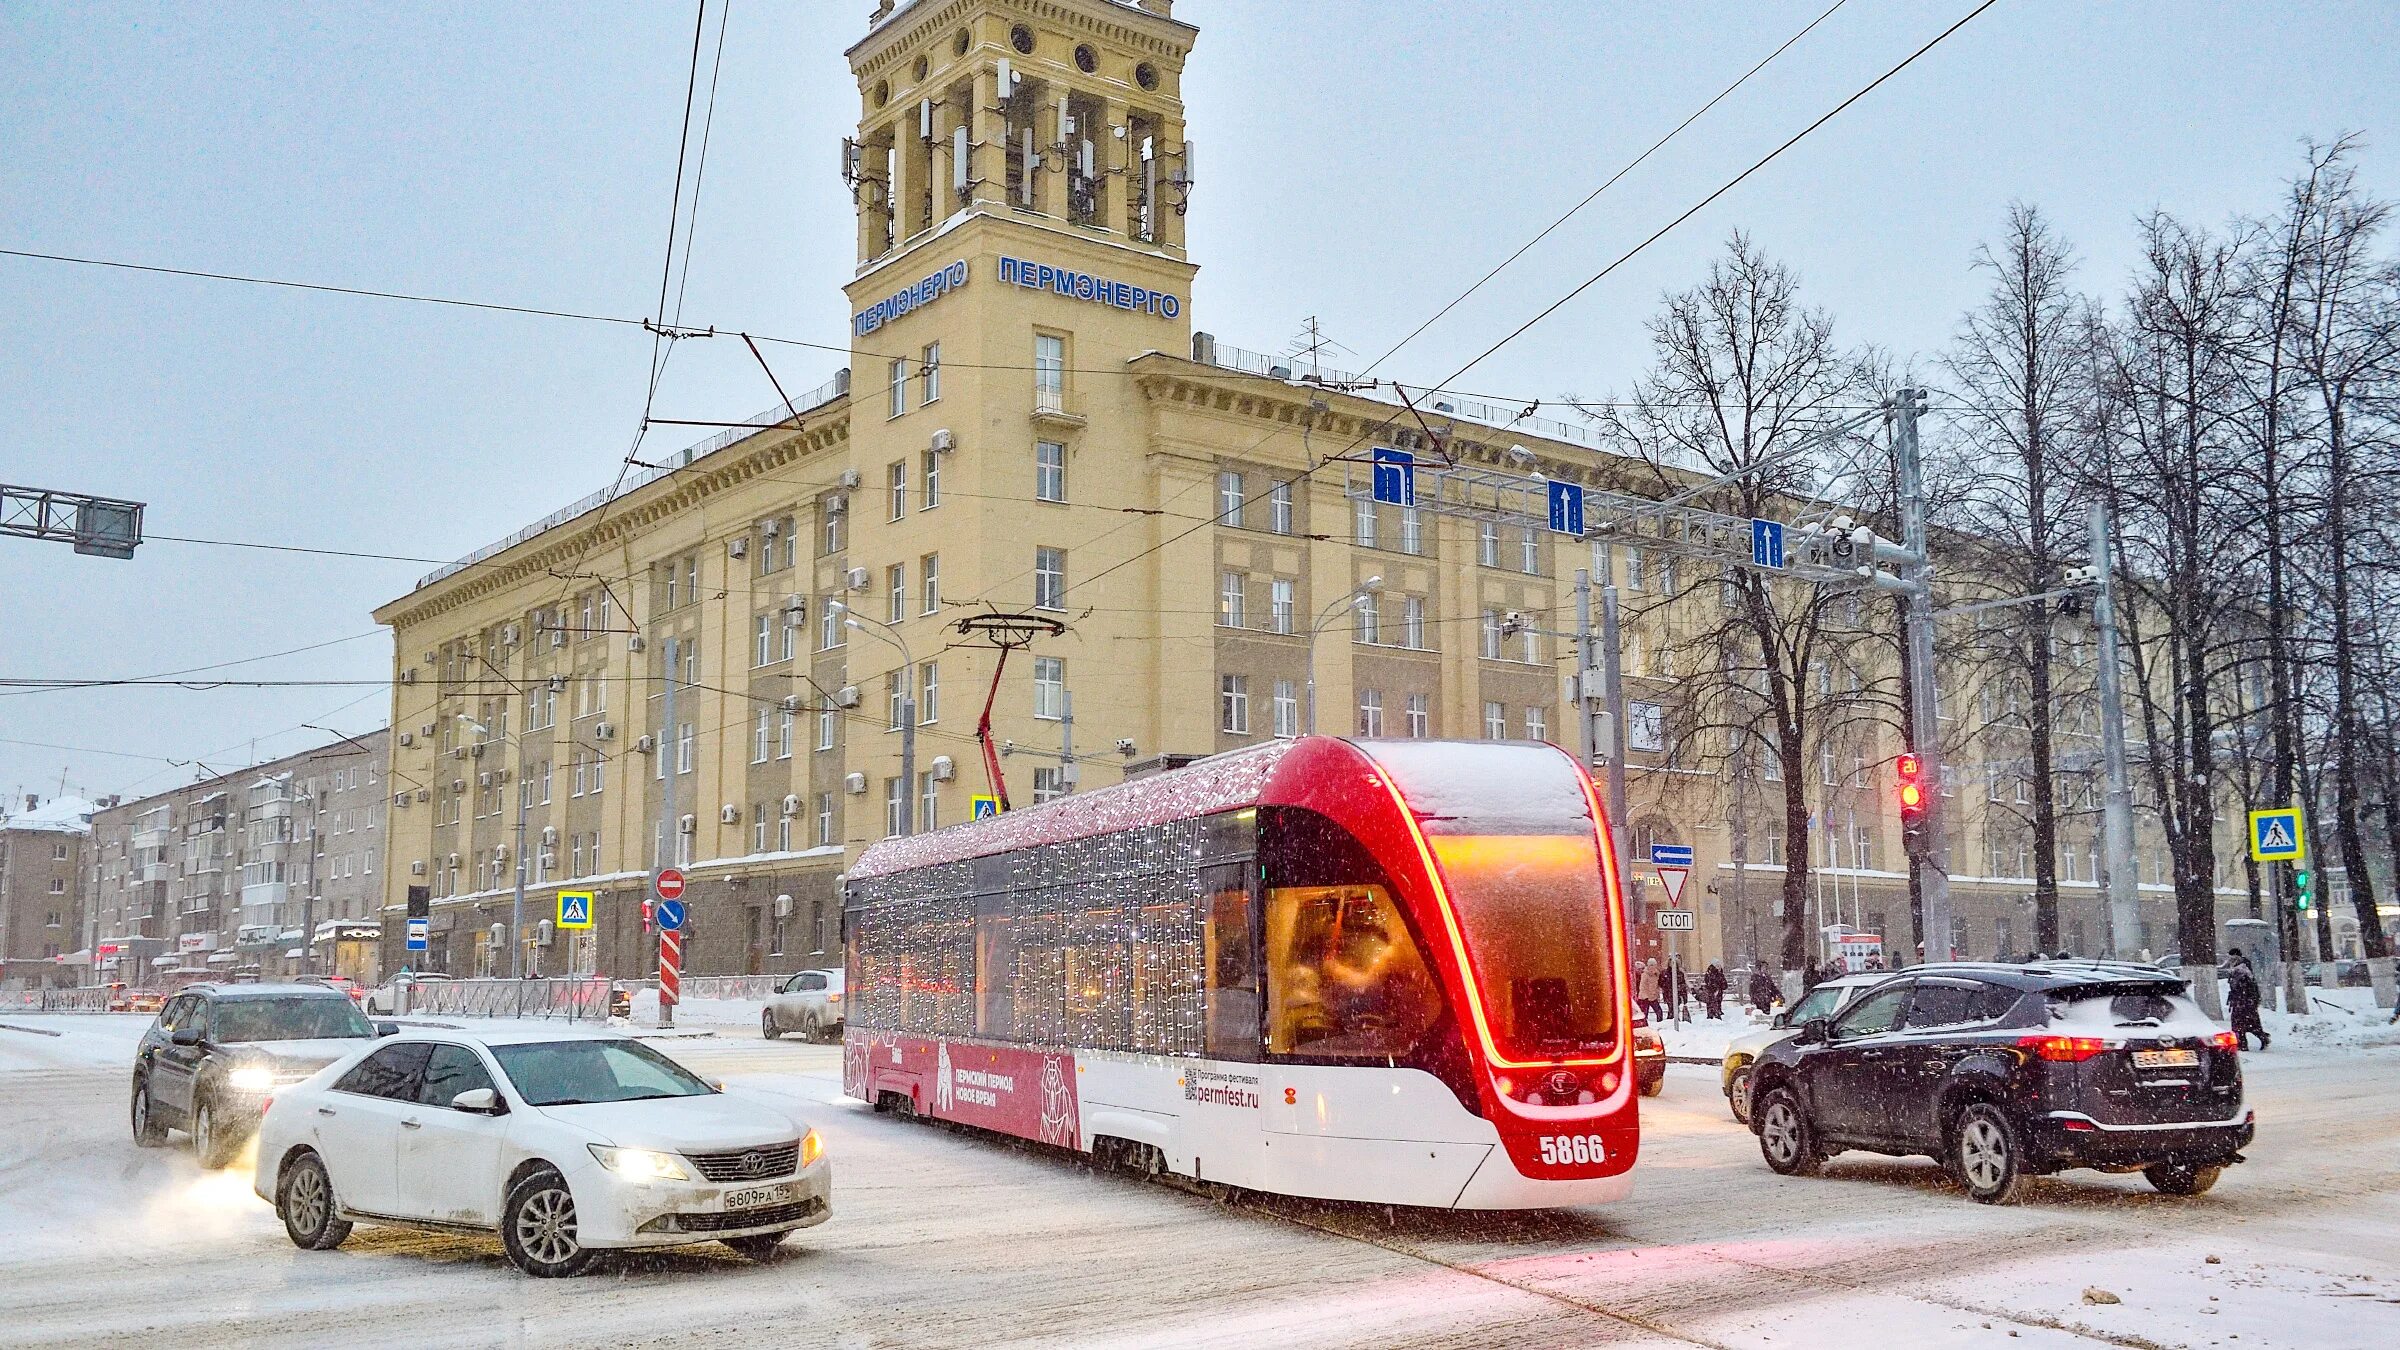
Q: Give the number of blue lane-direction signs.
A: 3